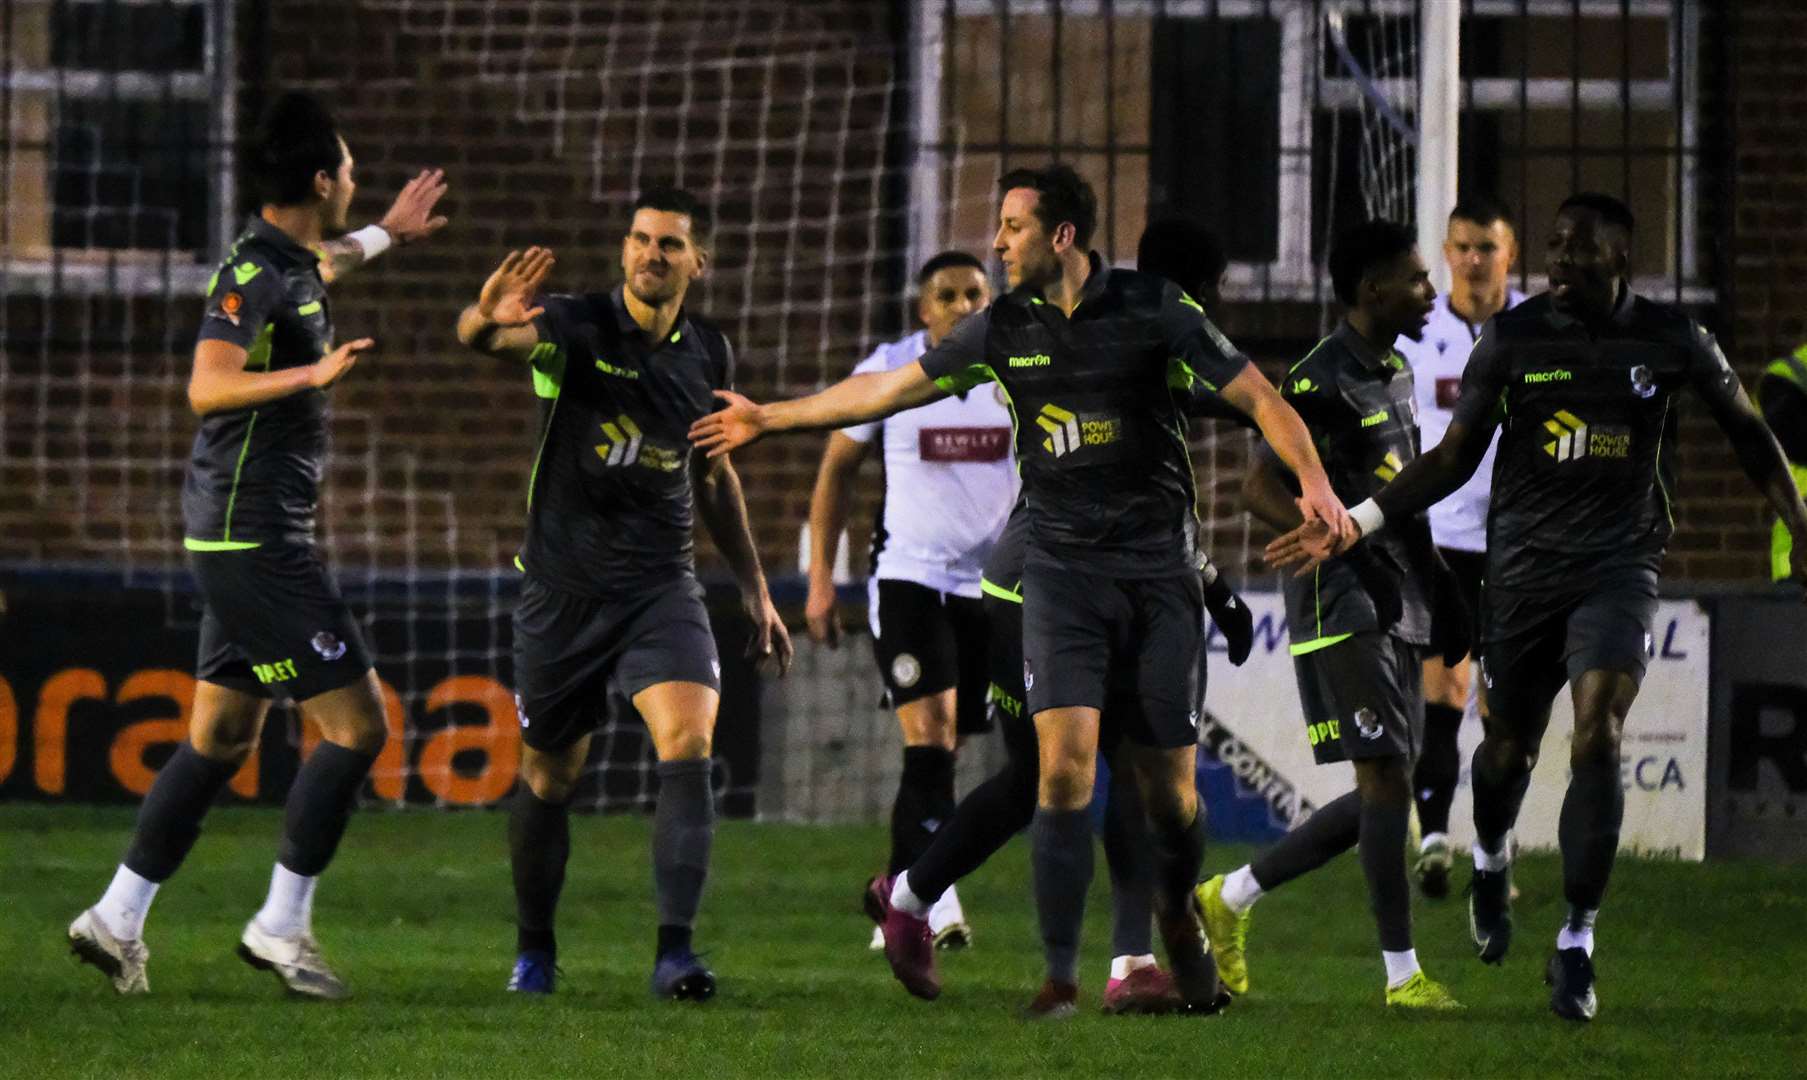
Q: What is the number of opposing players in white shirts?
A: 2